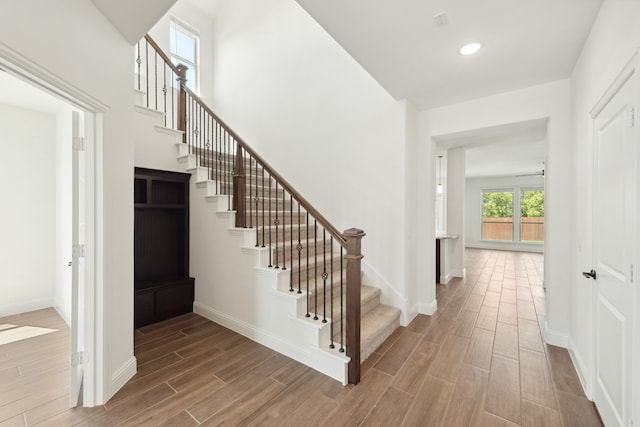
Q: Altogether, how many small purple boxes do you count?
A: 0